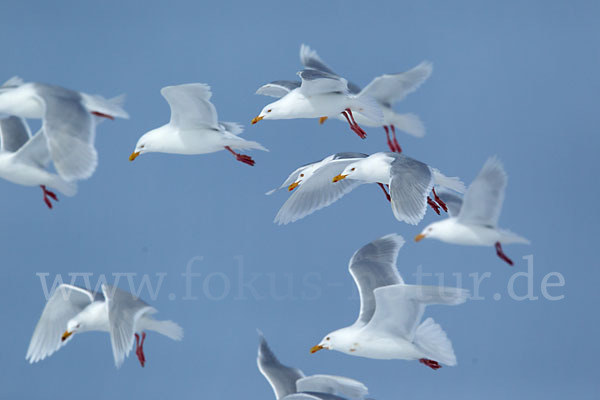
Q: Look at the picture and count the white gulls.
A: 11